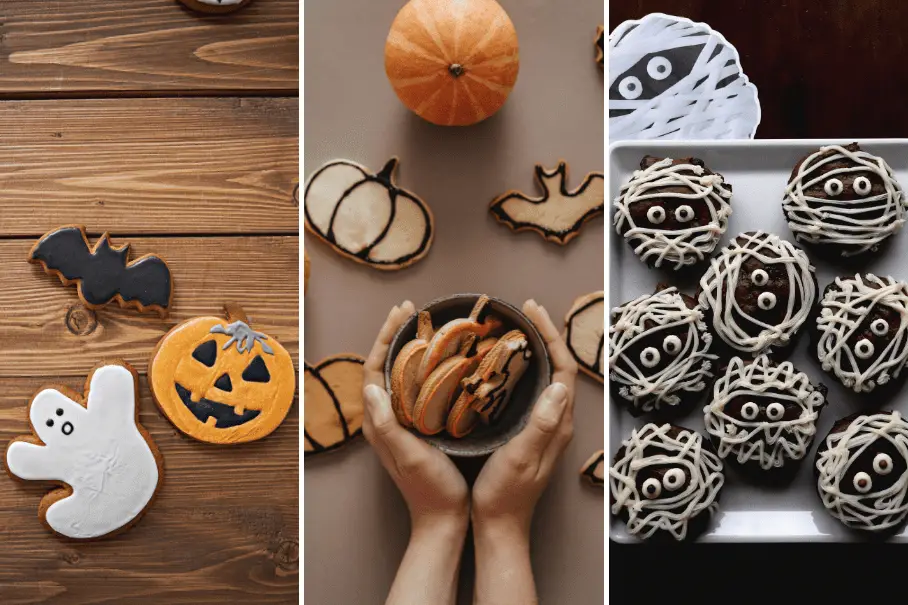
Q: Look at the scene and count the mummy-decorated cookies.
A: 8